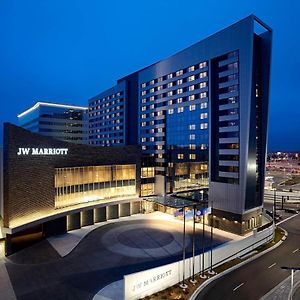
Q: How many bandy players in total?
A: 0